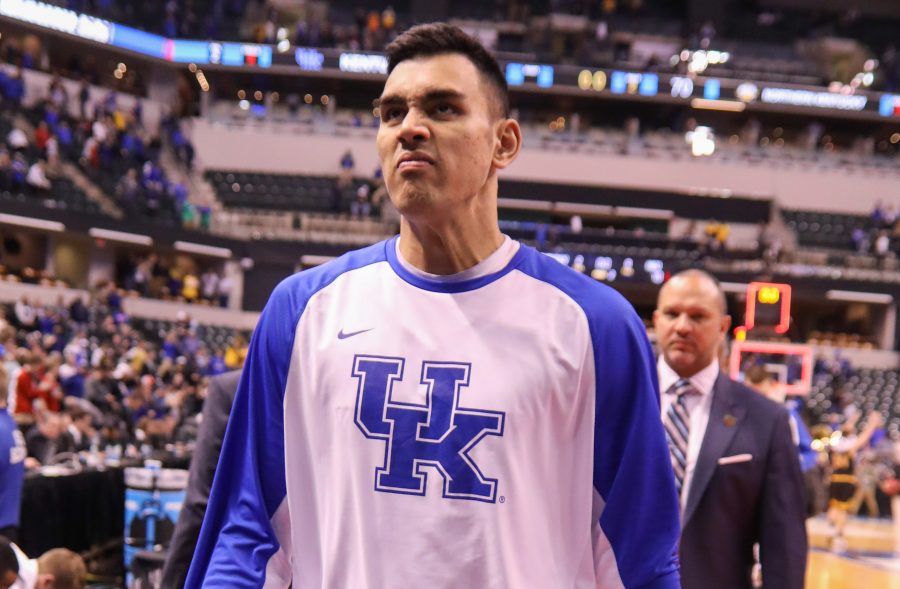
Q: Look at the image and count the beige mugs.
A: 0